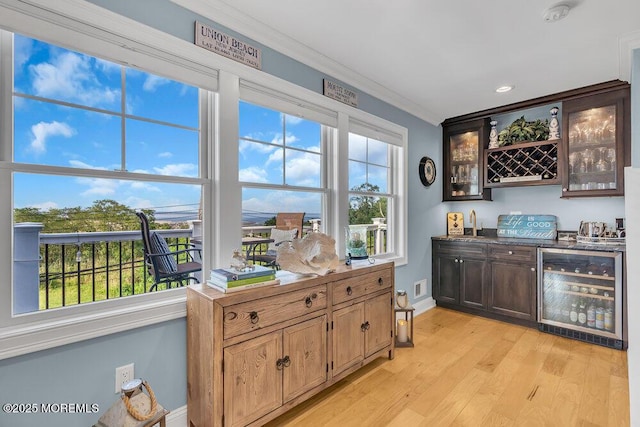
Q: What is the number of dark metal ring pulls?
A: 8